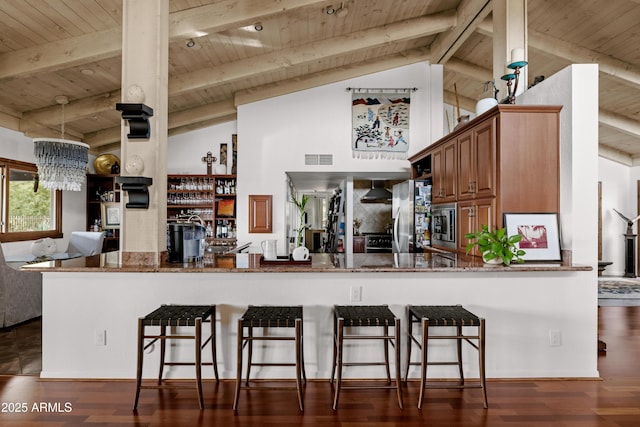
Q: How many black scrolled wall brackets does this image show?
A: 2